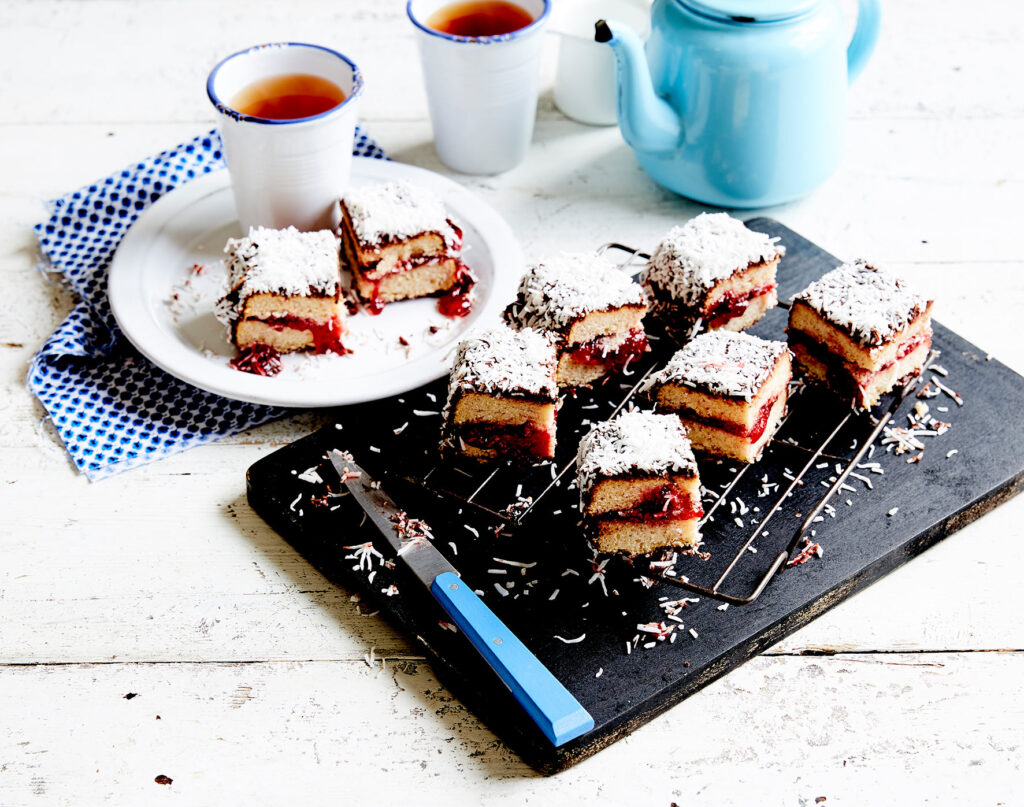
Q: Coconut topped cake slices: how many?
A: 8